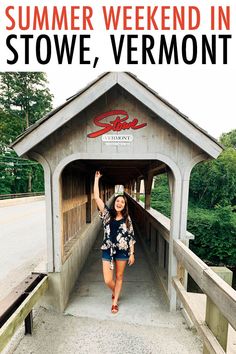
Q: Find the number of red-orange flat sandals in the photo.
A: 2